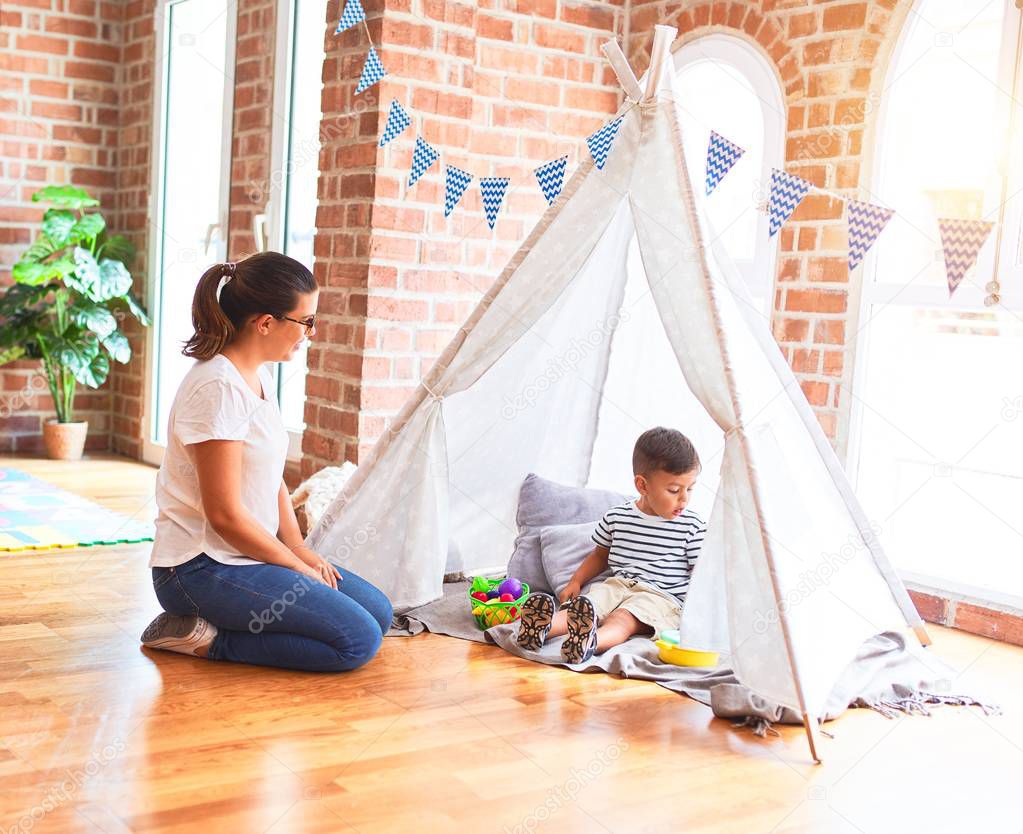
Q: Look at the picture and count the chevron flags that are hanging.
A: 12